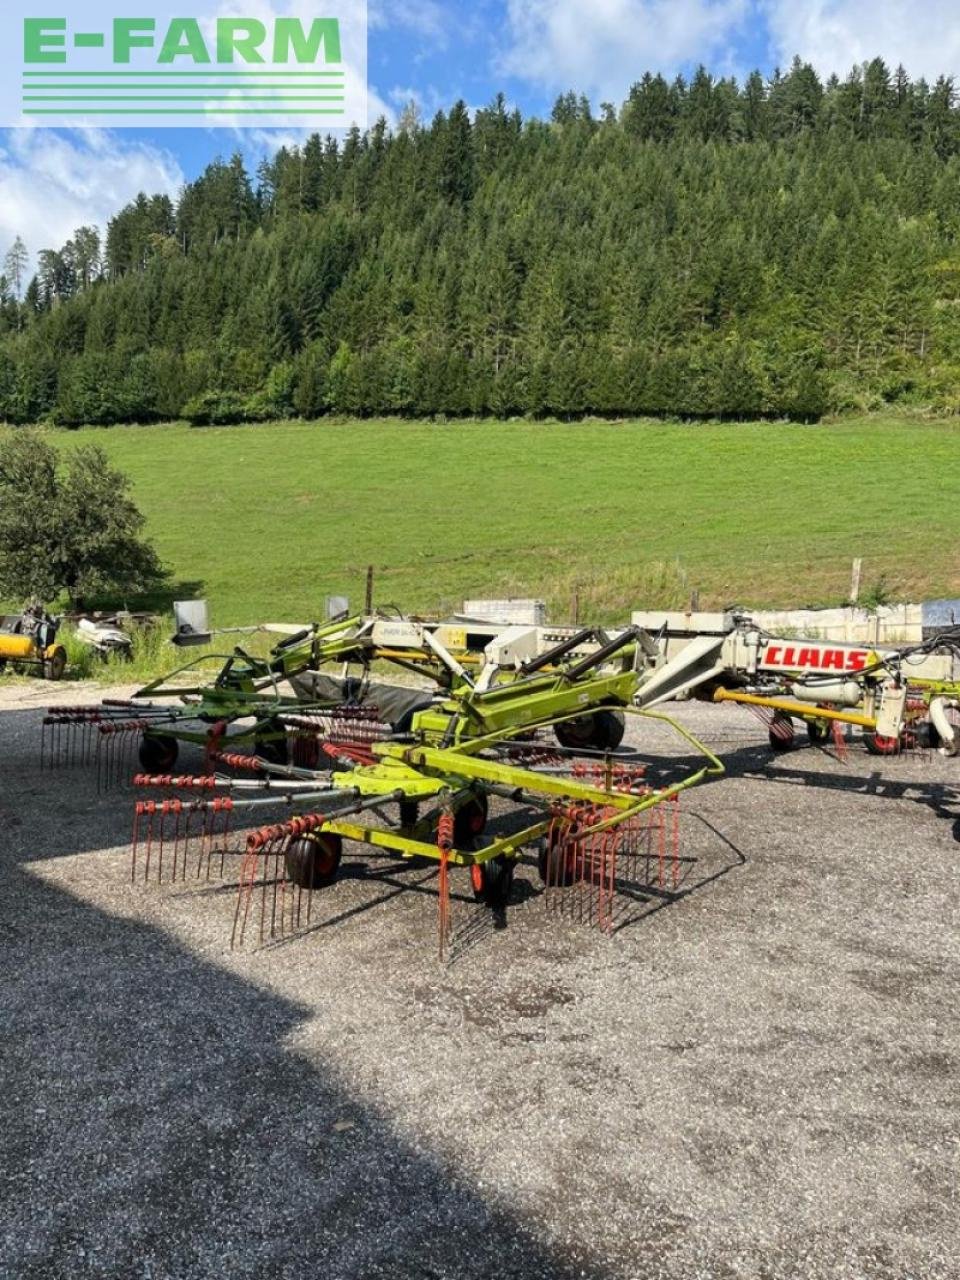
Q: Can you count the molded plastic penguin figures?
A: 0